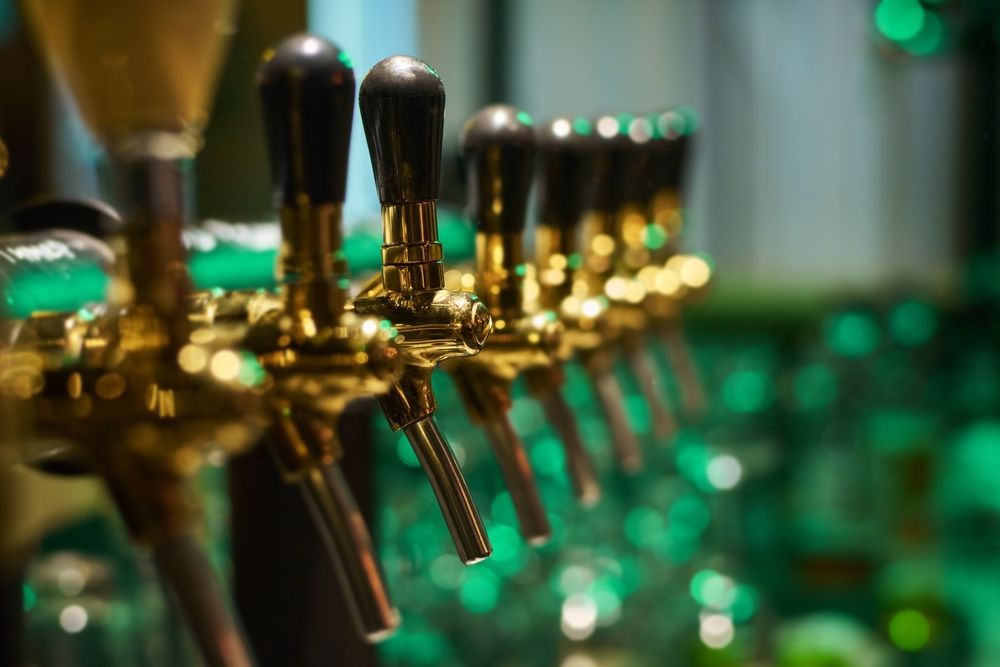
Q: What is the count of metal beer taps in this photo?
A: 8